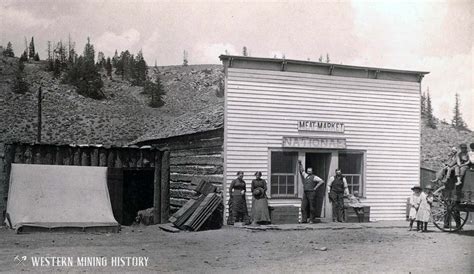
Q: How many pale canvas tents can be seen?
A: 1